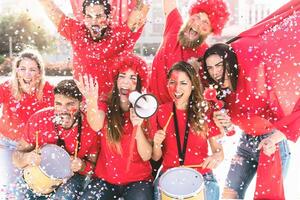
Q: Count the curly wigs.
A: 2